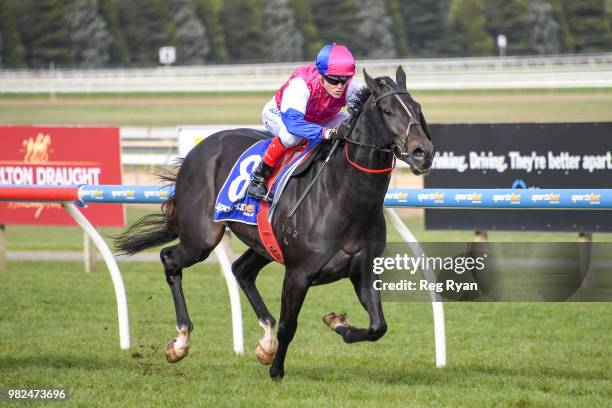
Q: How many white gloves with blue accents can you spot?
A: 0